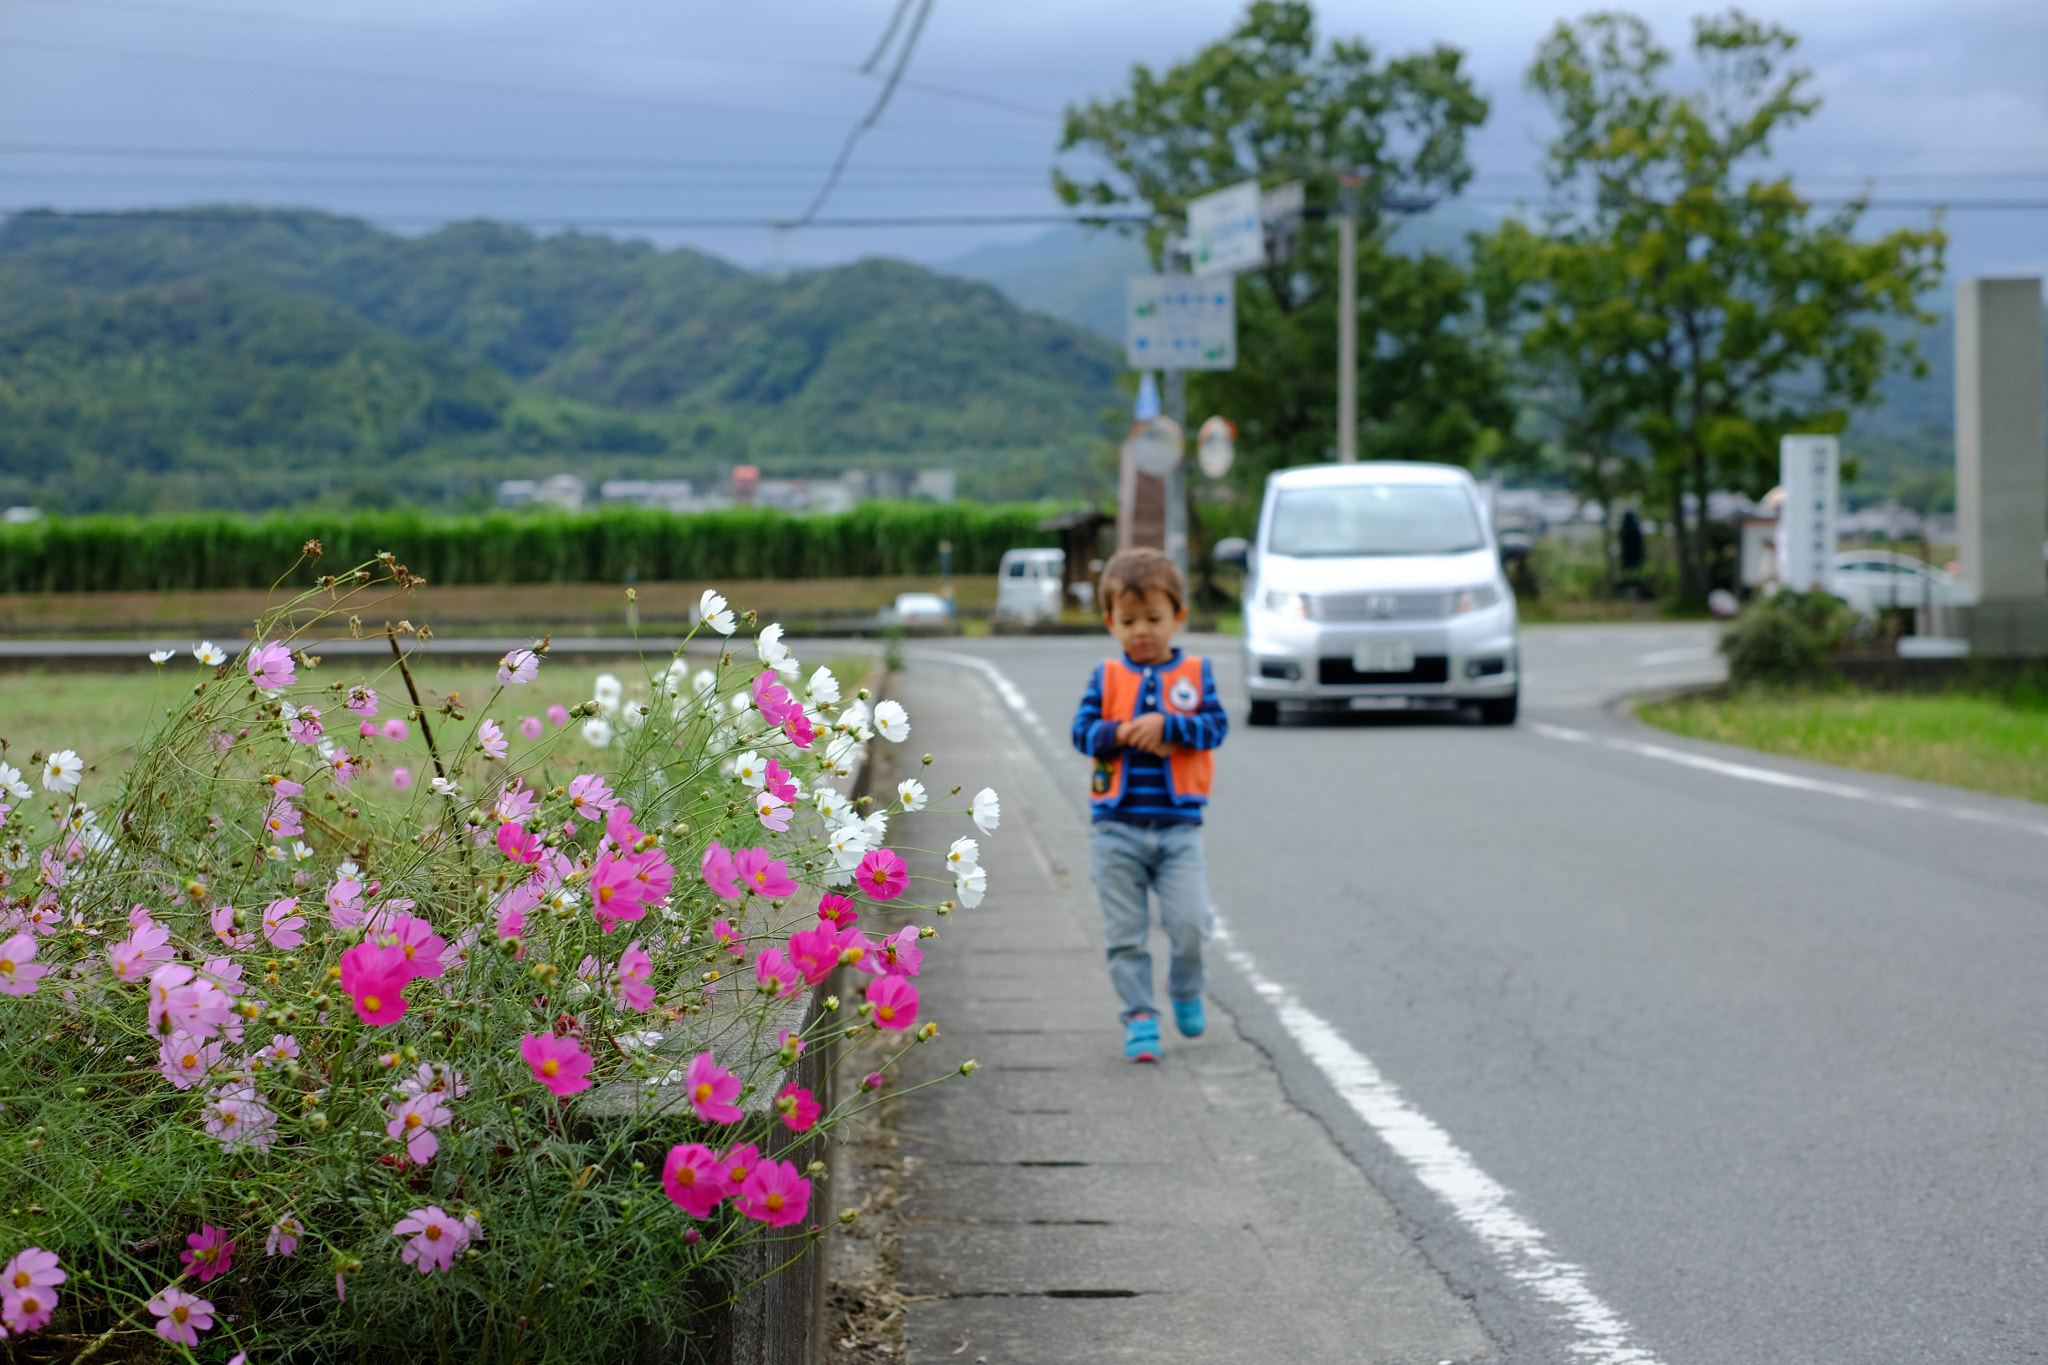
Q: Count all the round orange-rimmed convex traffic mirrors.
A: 2